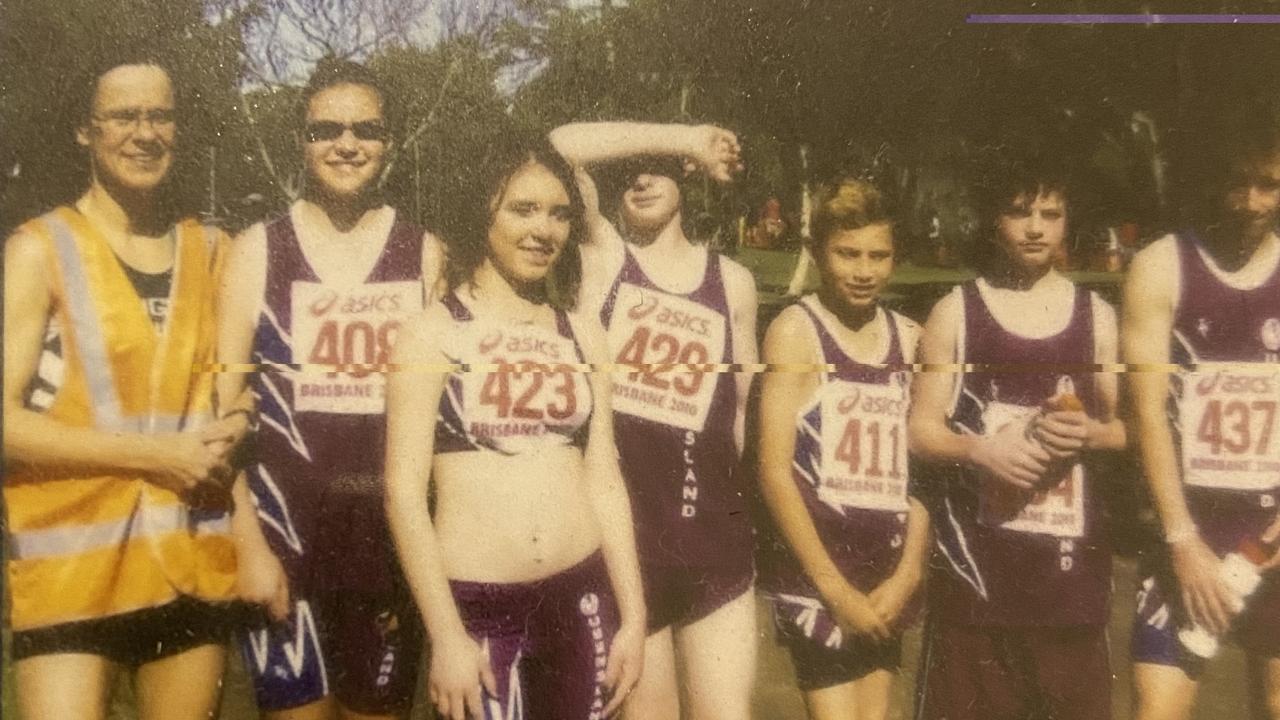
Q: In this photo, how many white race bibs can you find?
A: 6